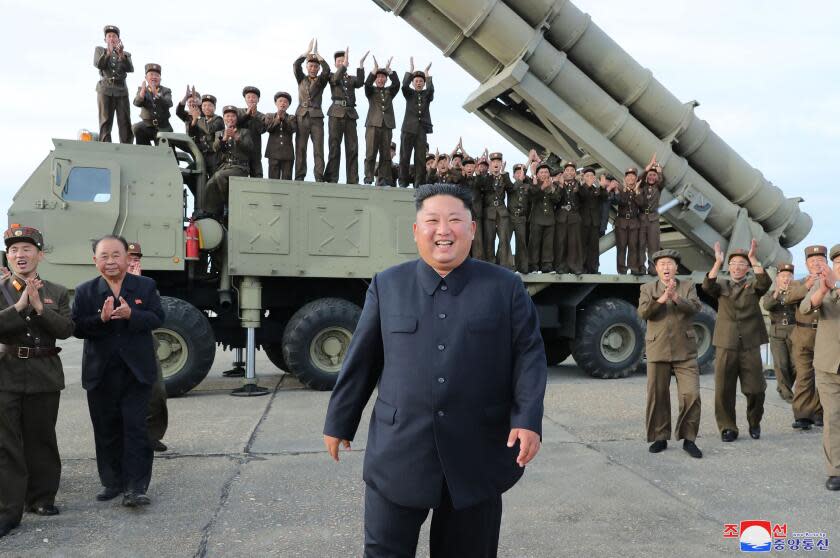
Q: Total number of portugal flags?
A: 0